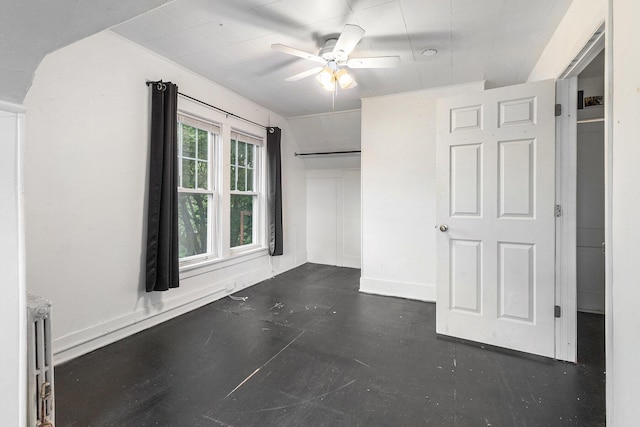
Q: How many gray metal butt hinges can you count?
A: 3